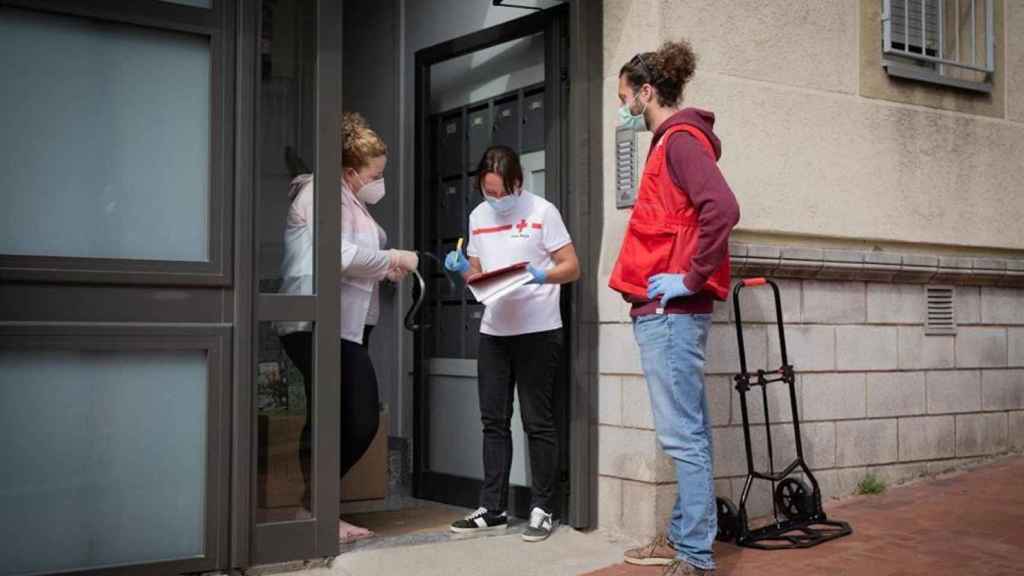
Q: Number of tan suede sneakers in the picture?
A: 2